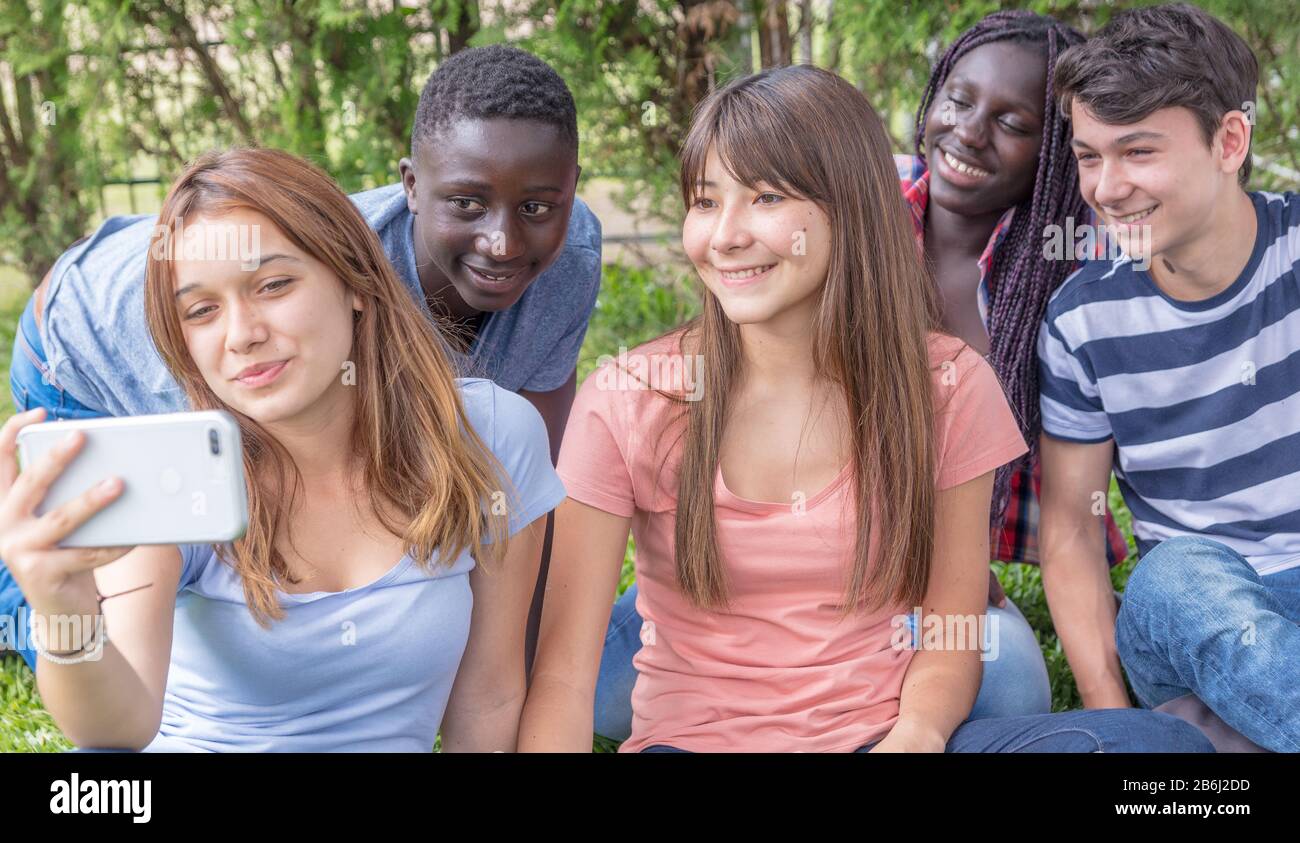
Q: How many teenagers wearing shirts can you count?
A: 5